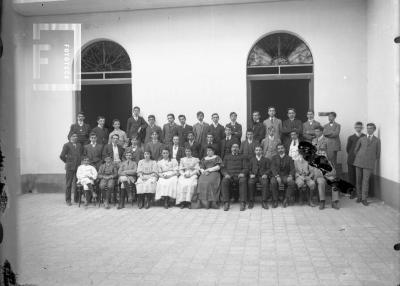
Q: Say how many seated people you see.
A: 12